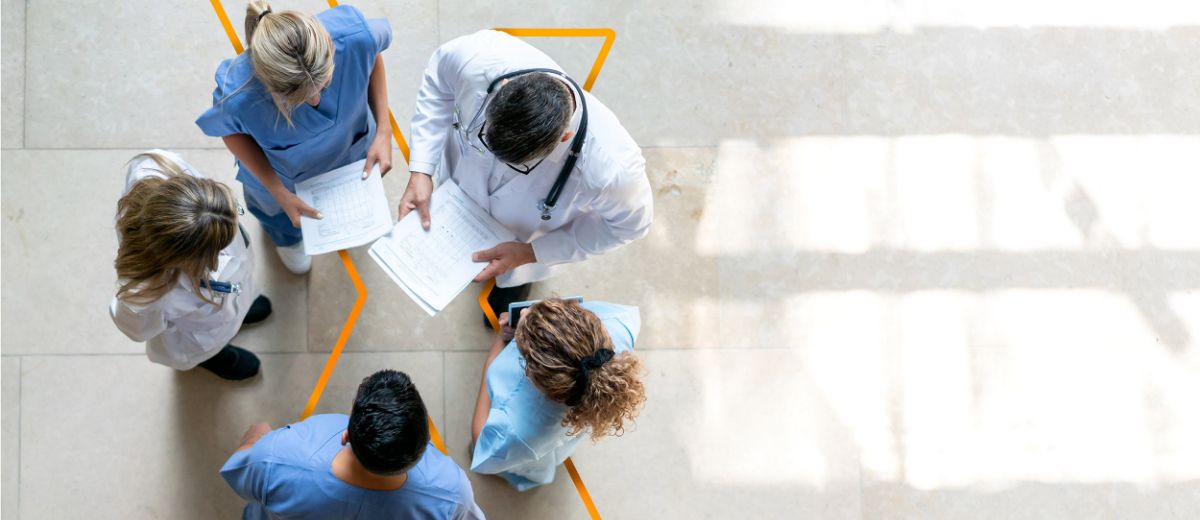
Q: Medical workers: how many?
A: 5